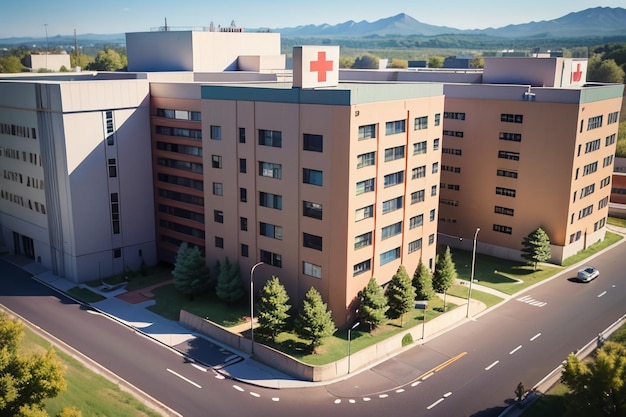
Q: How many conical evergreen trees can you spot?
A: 9